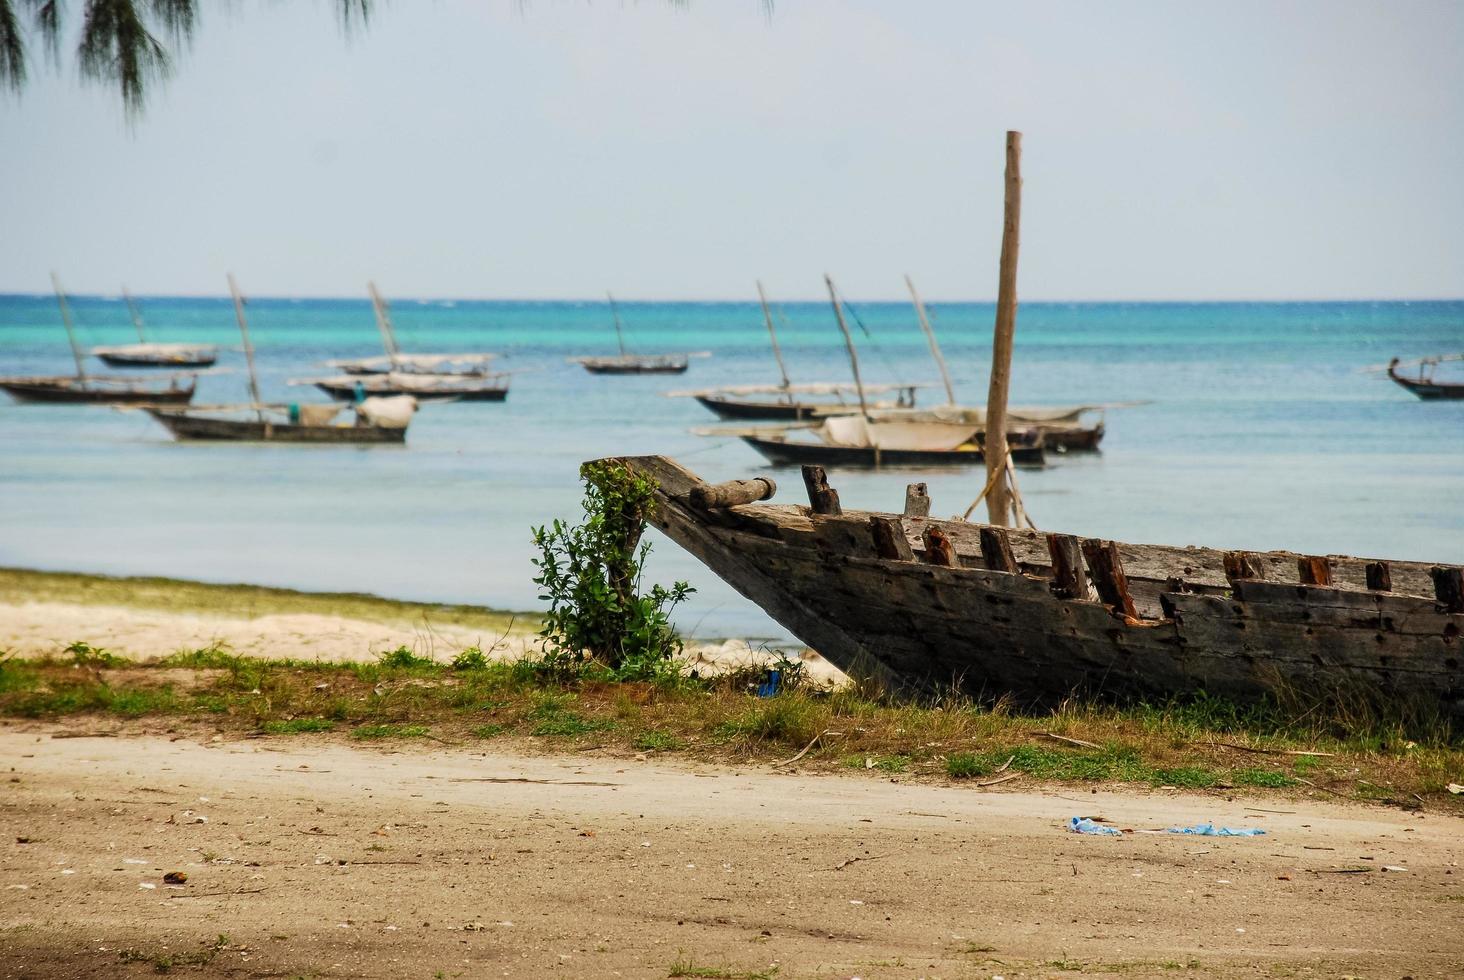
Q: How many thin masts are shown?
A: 8